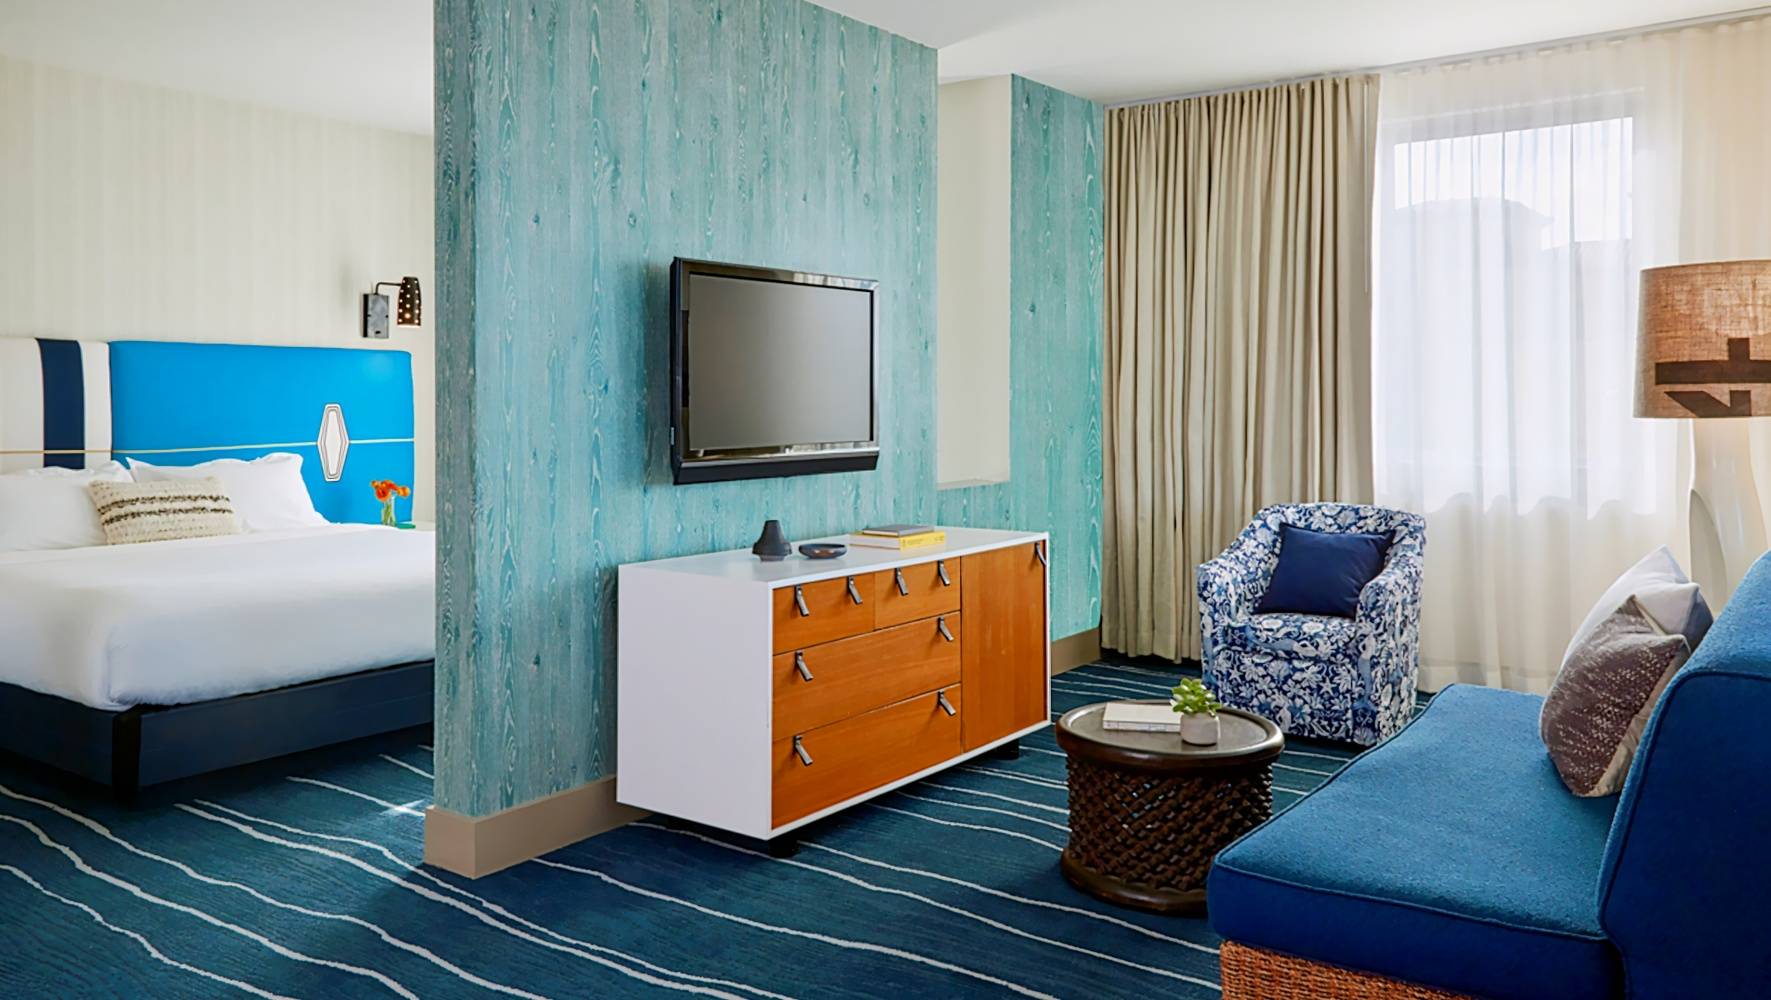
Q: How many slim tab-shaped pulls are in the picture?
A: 9